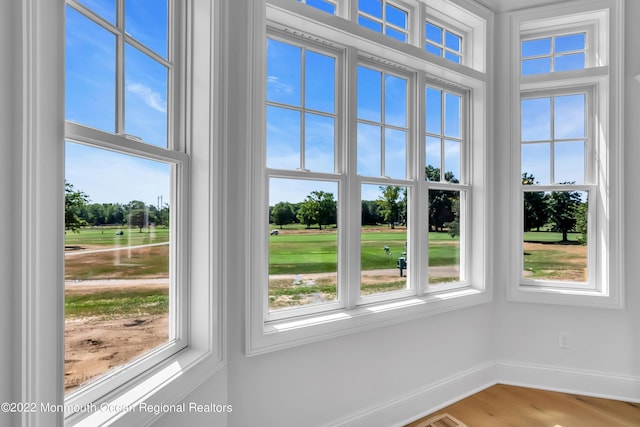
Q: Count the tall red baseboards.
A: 0